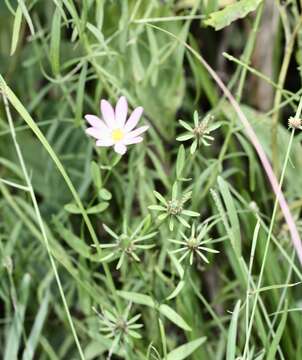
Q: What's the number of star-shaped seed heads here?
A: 5